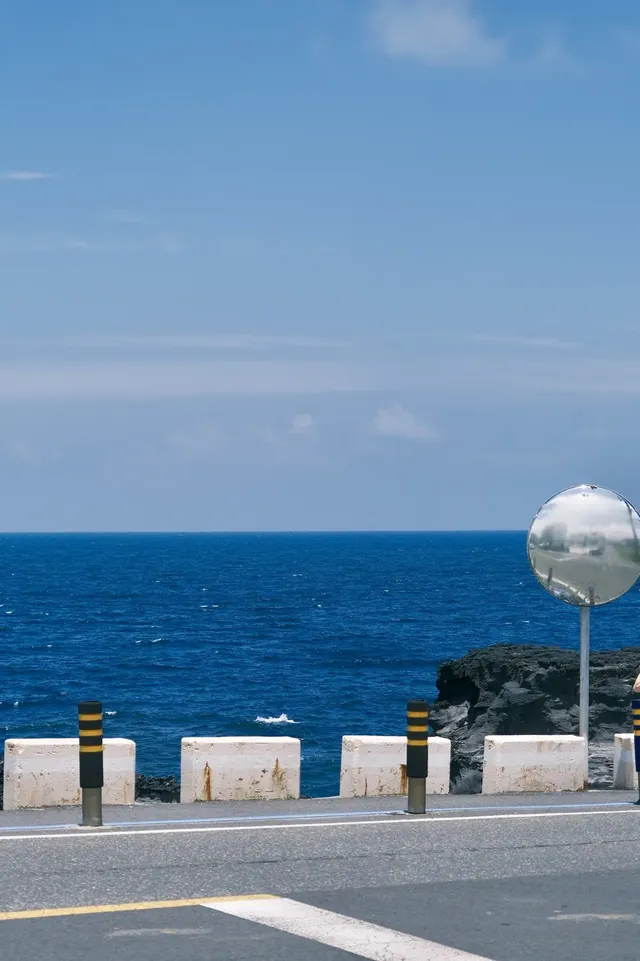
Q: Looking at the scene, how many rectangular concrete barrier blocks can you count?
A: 5